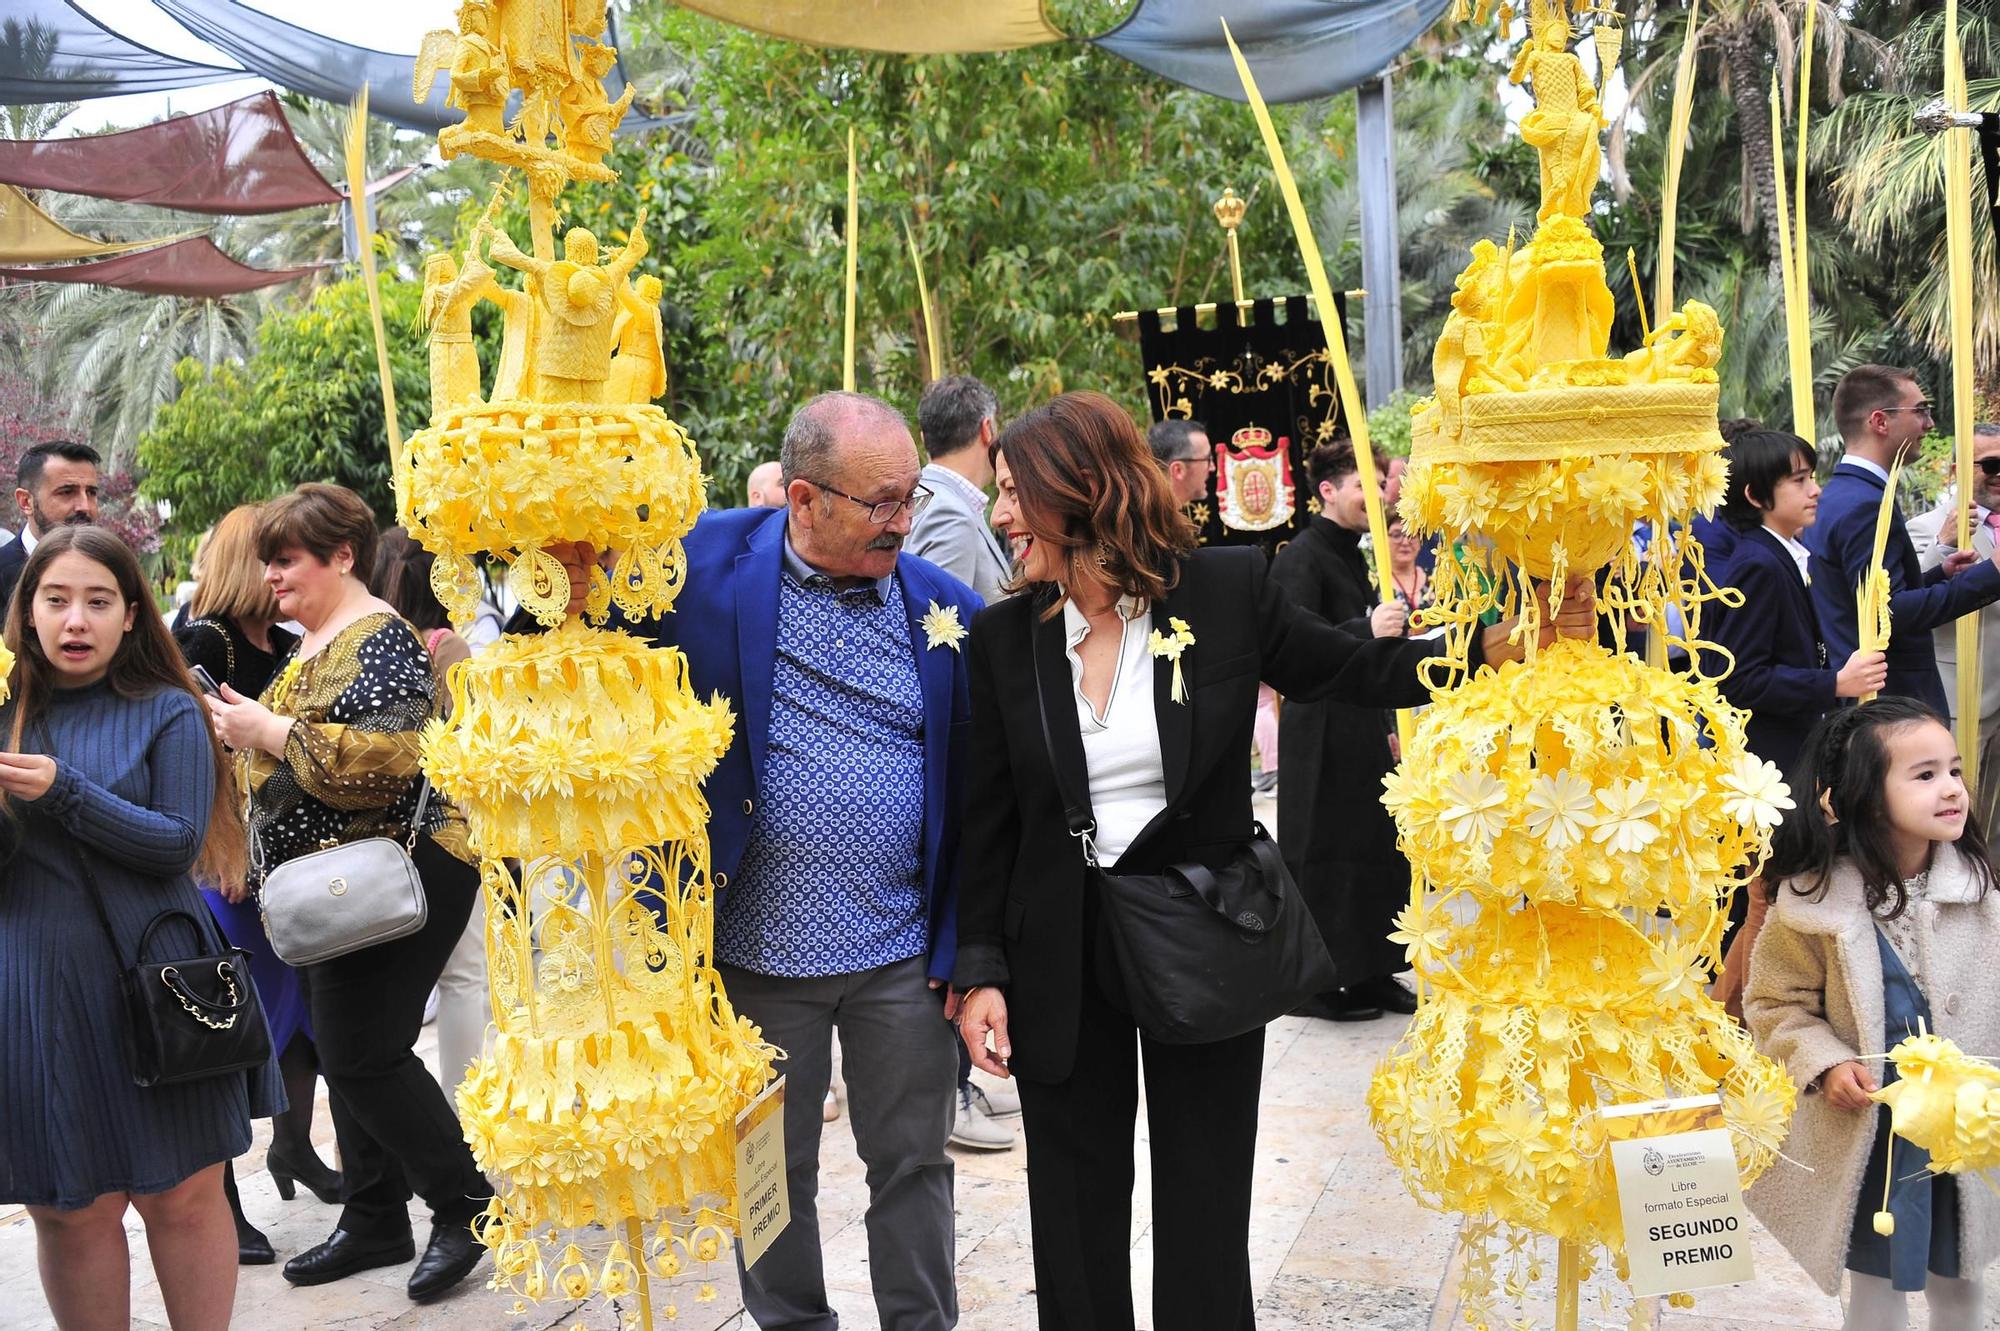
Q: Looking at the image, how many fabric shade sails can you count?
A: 7